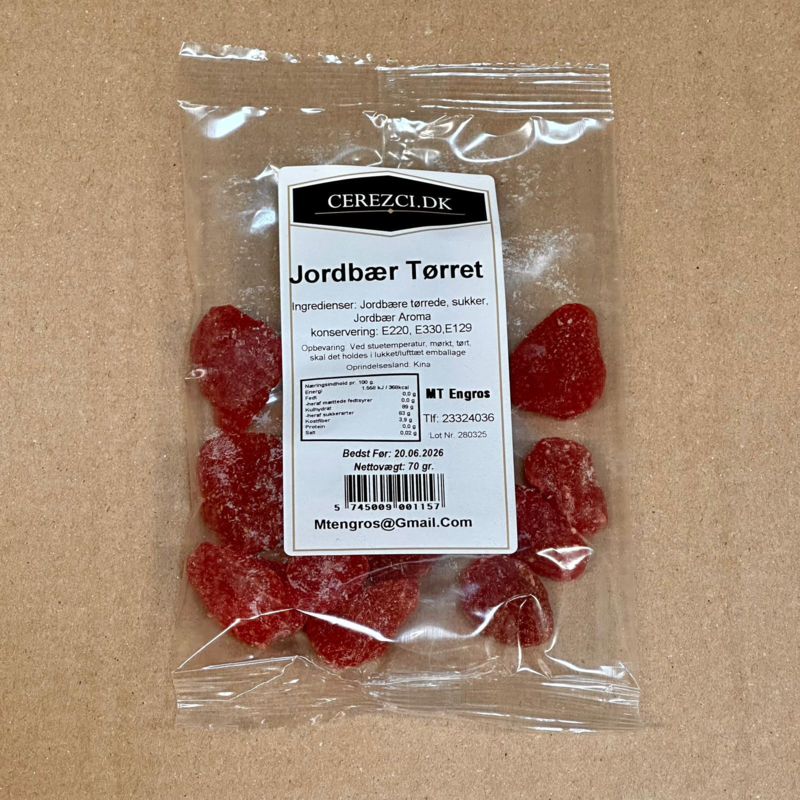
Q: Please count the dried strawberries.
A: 10